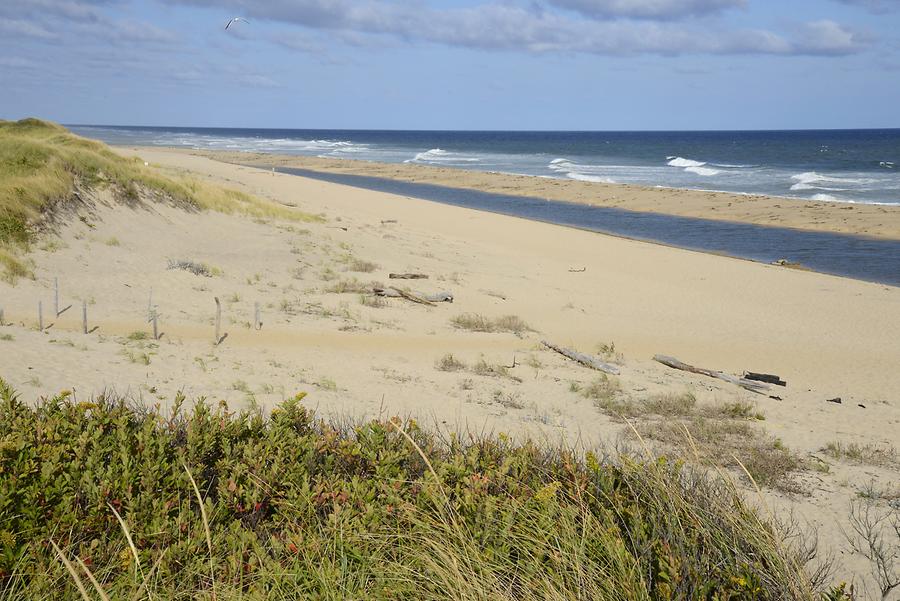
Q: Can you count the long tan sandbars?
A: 1